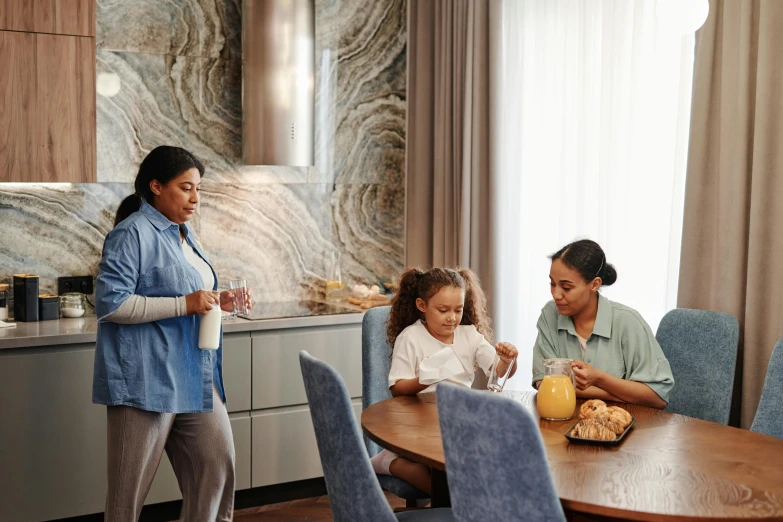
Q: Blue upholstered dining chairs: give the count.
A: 5